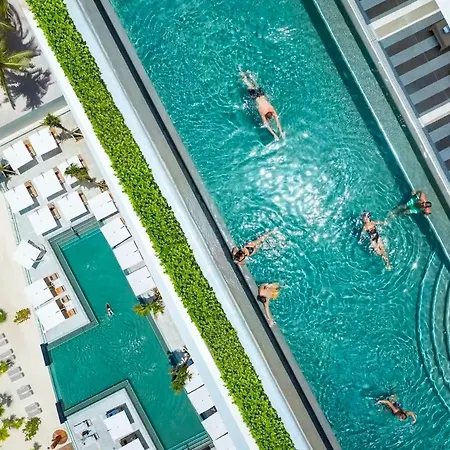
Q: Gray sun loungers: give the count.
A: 10